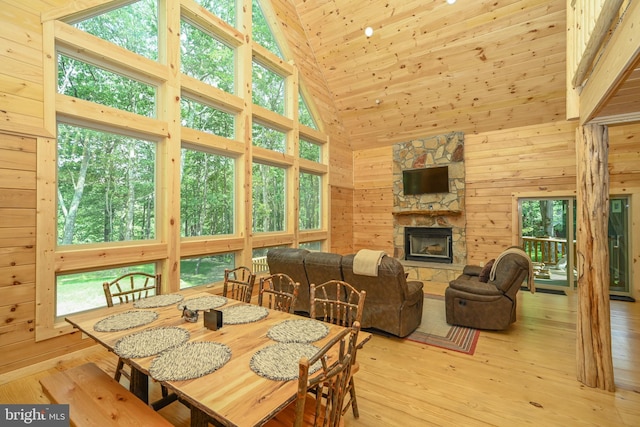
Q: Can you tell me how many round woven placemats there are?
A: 8